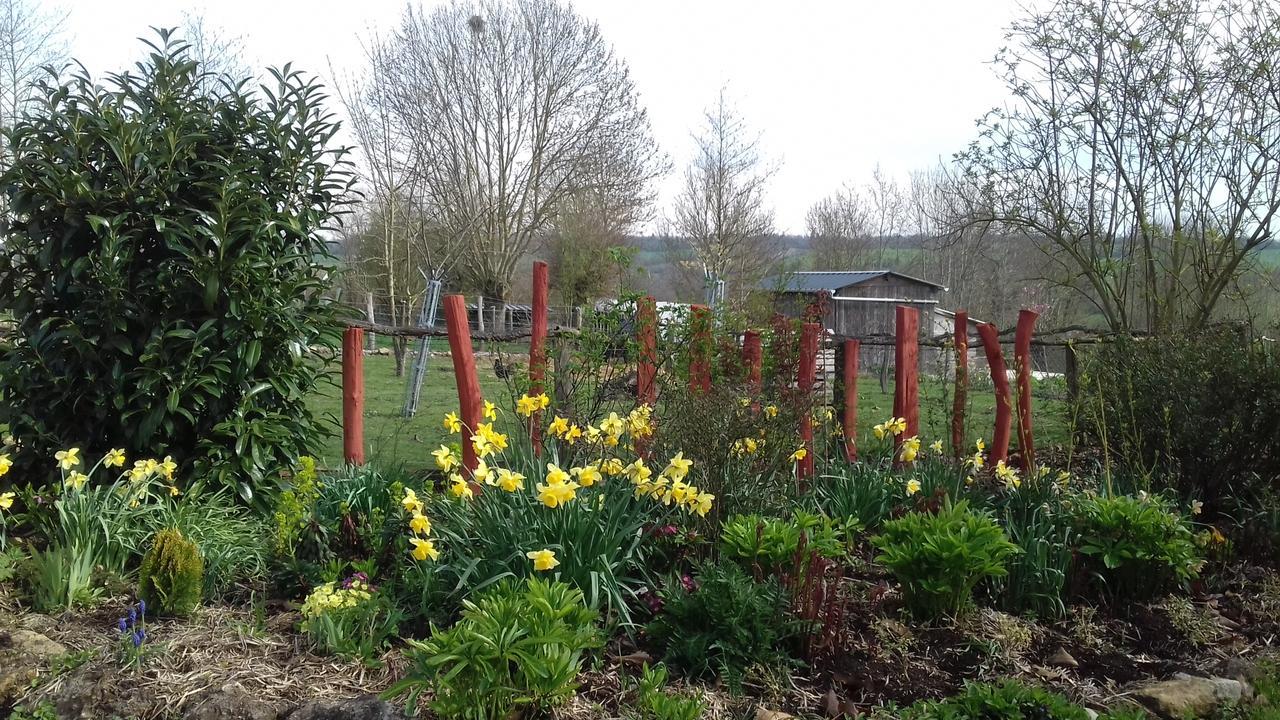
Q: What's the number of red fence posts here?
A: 12